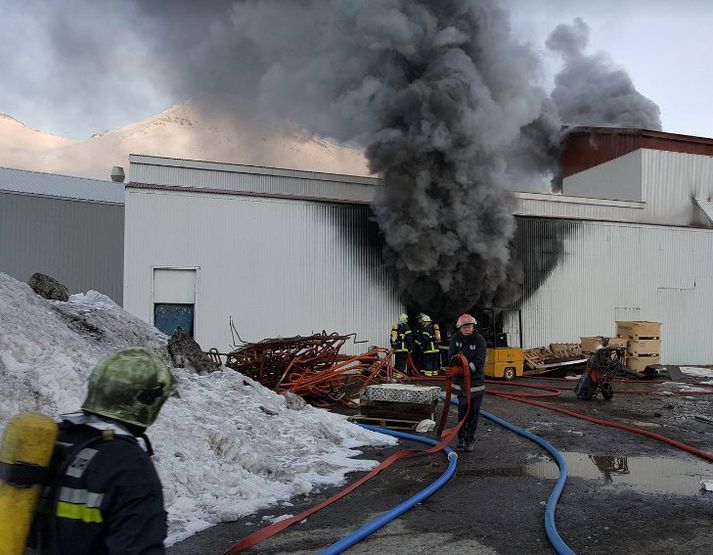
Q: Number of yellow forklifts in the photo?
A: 1